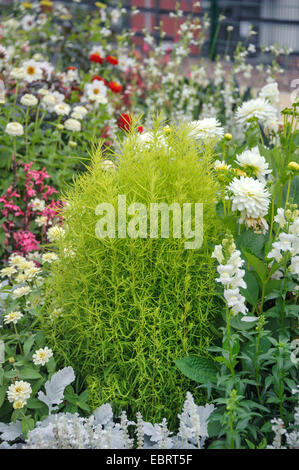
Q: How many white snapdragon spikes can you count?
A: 2